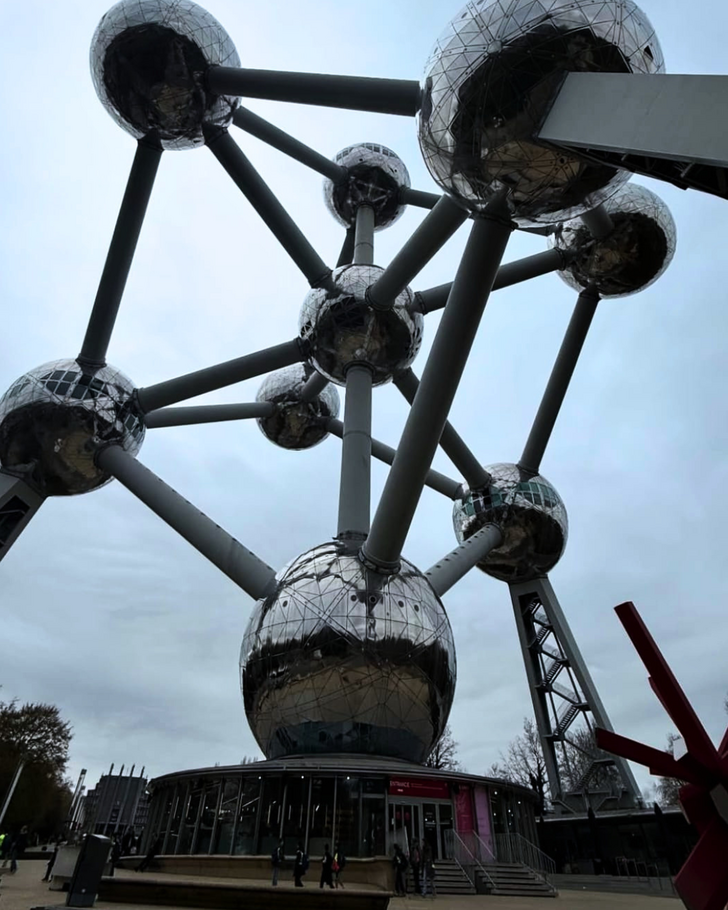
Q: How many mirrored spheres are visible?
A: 9